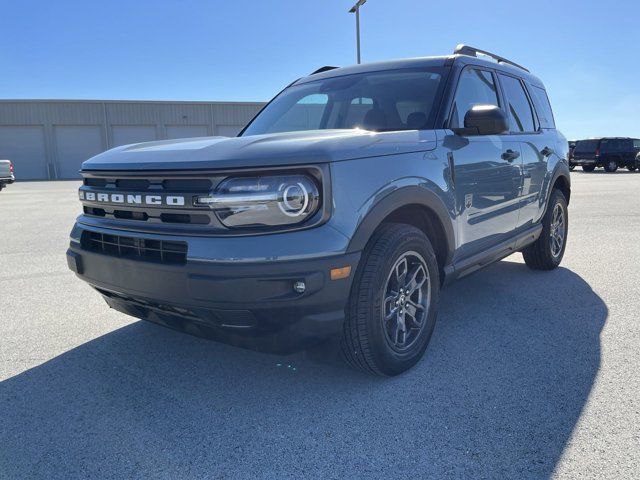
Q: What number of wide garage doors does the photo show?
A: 5